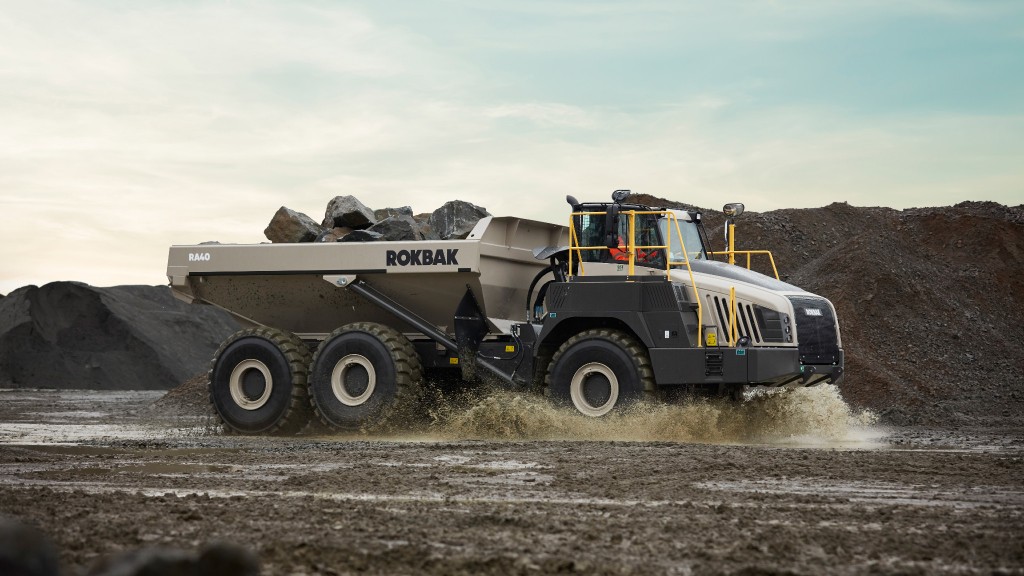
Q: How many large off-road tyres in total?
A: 3